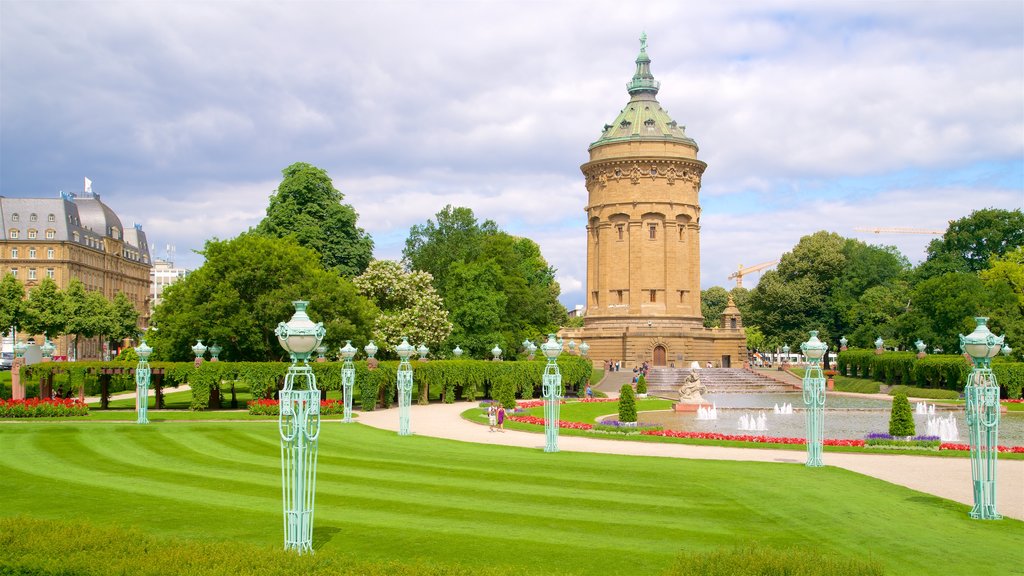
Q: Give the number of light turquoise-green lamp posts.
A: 7